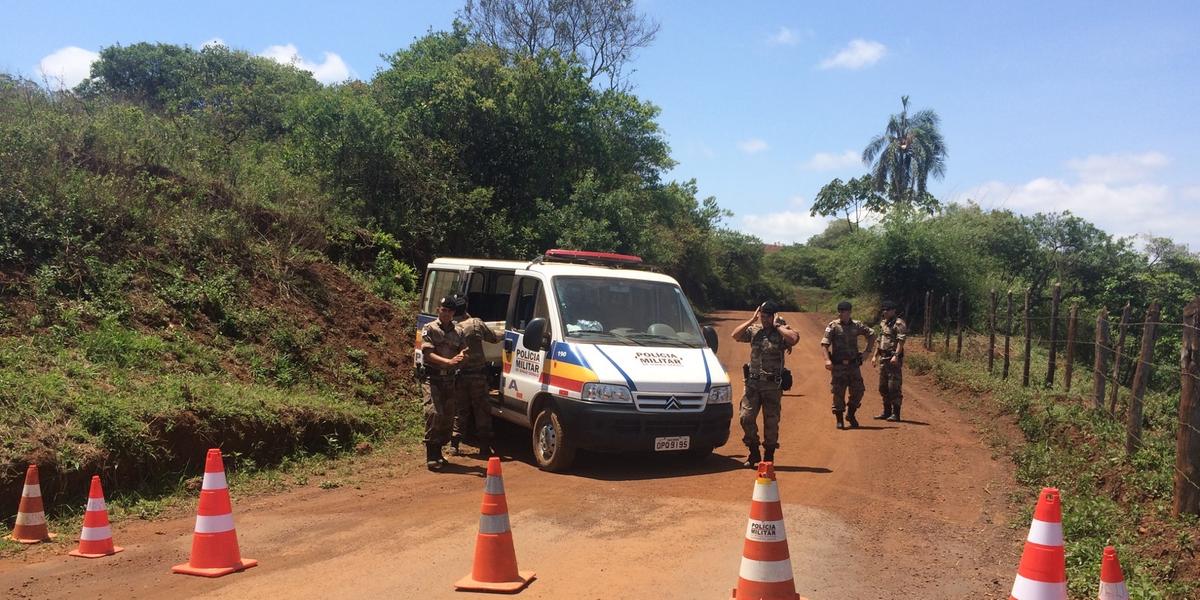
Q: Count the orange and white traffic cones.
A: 7